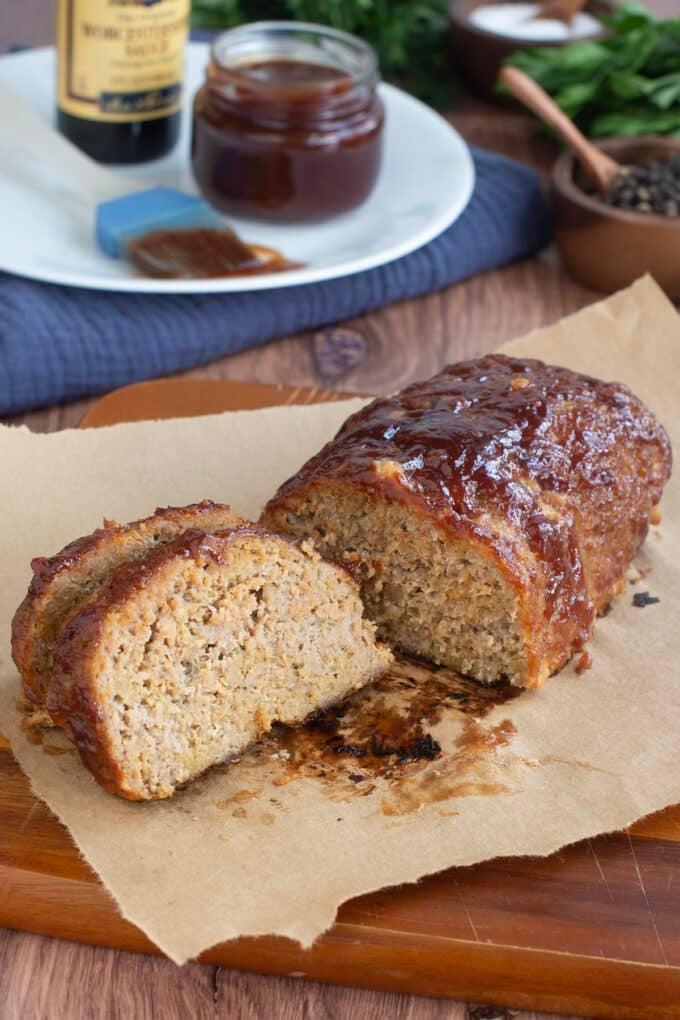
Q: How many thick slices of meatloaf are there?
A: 2